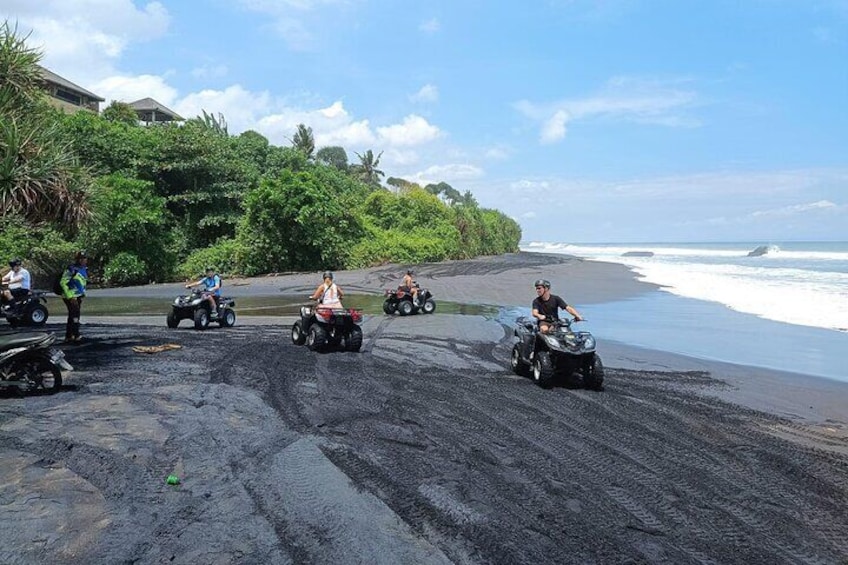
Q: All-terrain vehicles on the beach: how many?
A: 5